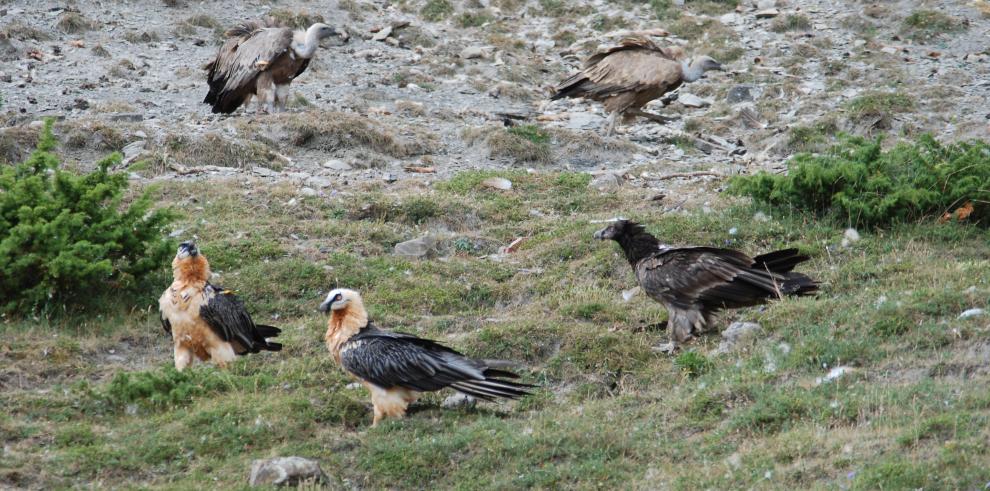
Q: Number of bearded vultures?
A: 3